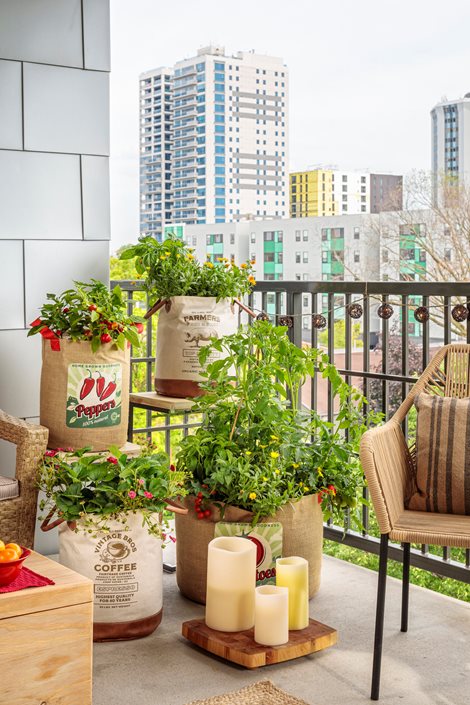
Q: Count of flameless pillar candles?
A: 3